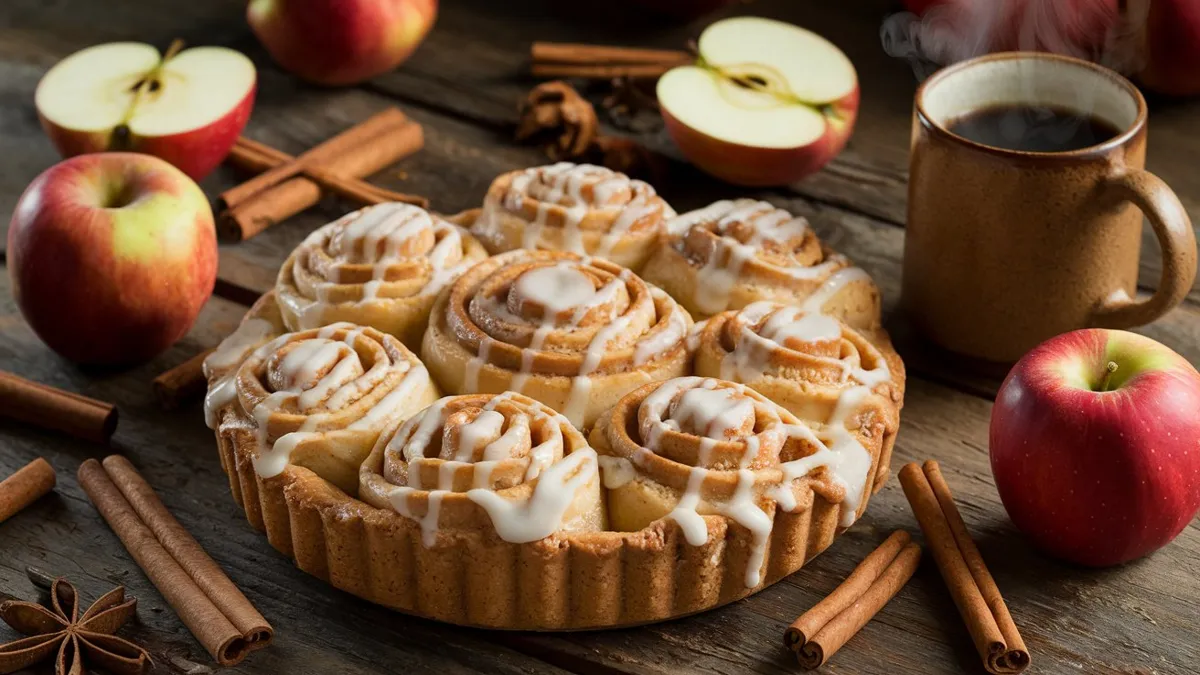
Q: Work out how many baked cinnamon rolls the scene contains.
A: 8